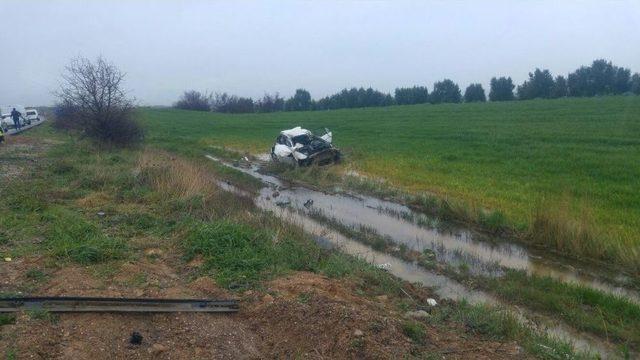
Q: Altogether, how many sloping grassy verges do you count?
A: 1